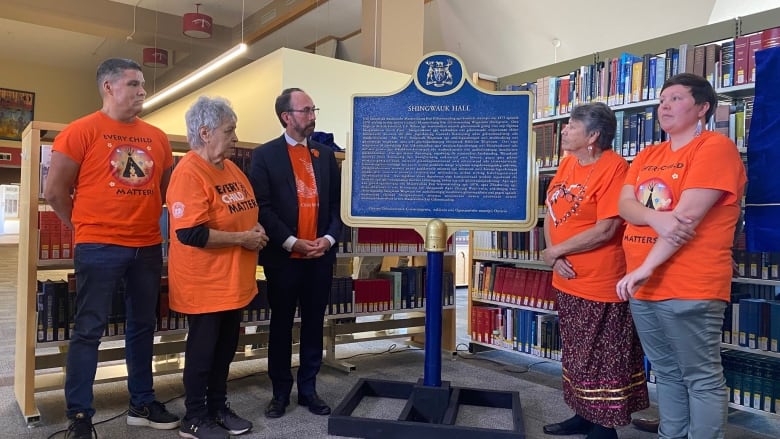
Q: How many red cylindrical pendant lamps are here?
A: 2